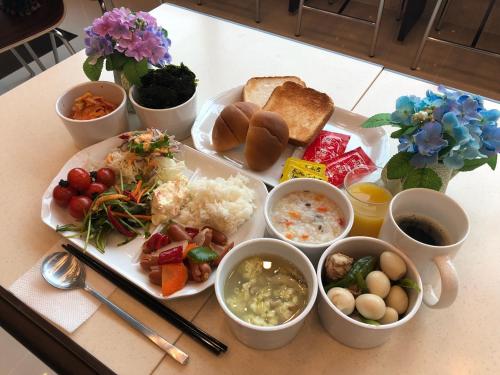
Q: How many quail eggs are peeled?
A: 6